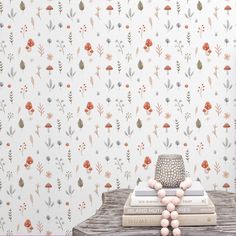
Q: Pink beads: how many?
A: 15